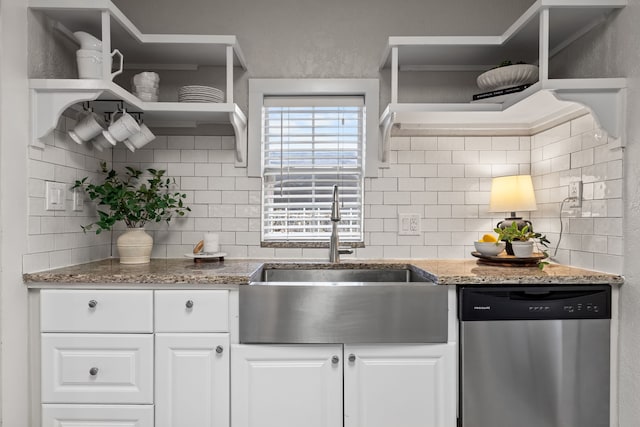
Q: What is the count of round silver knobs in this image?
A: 6